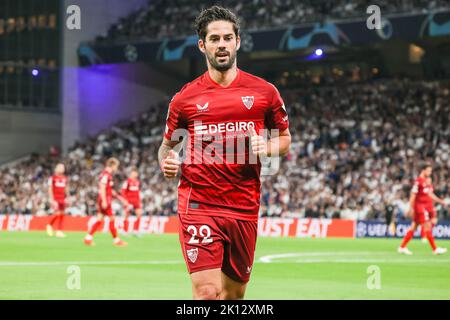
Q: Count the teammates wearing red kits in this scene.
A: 4